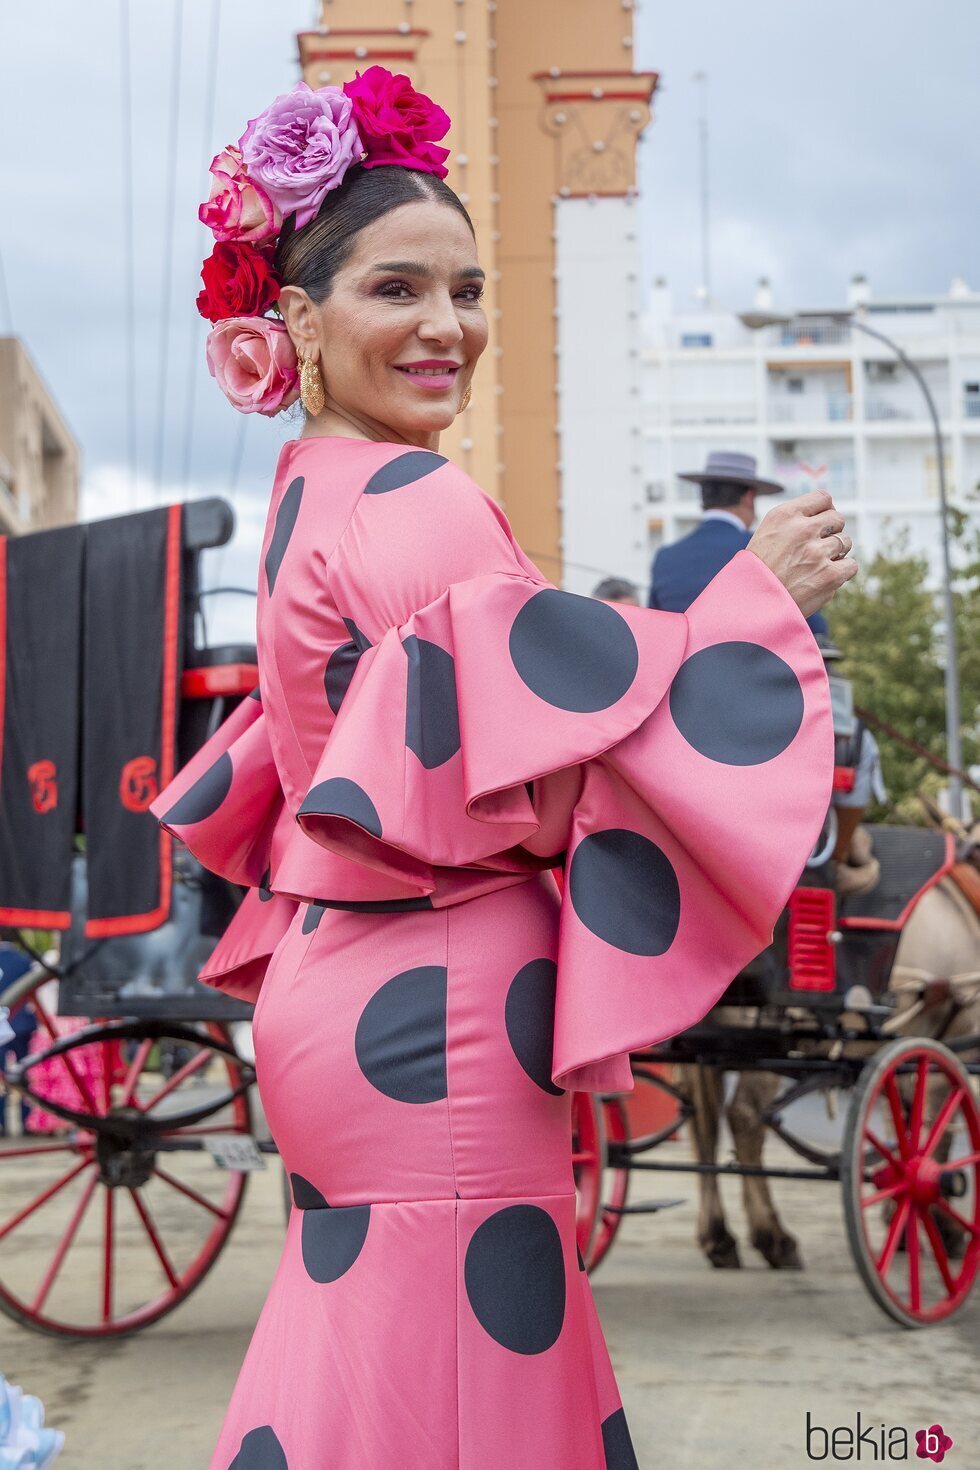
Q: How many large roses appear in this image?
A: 5